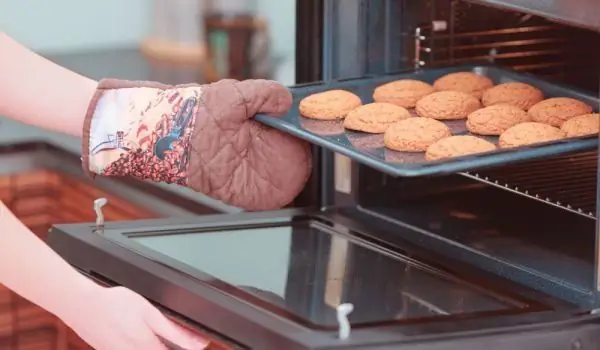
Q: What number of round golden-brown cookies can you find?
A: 12